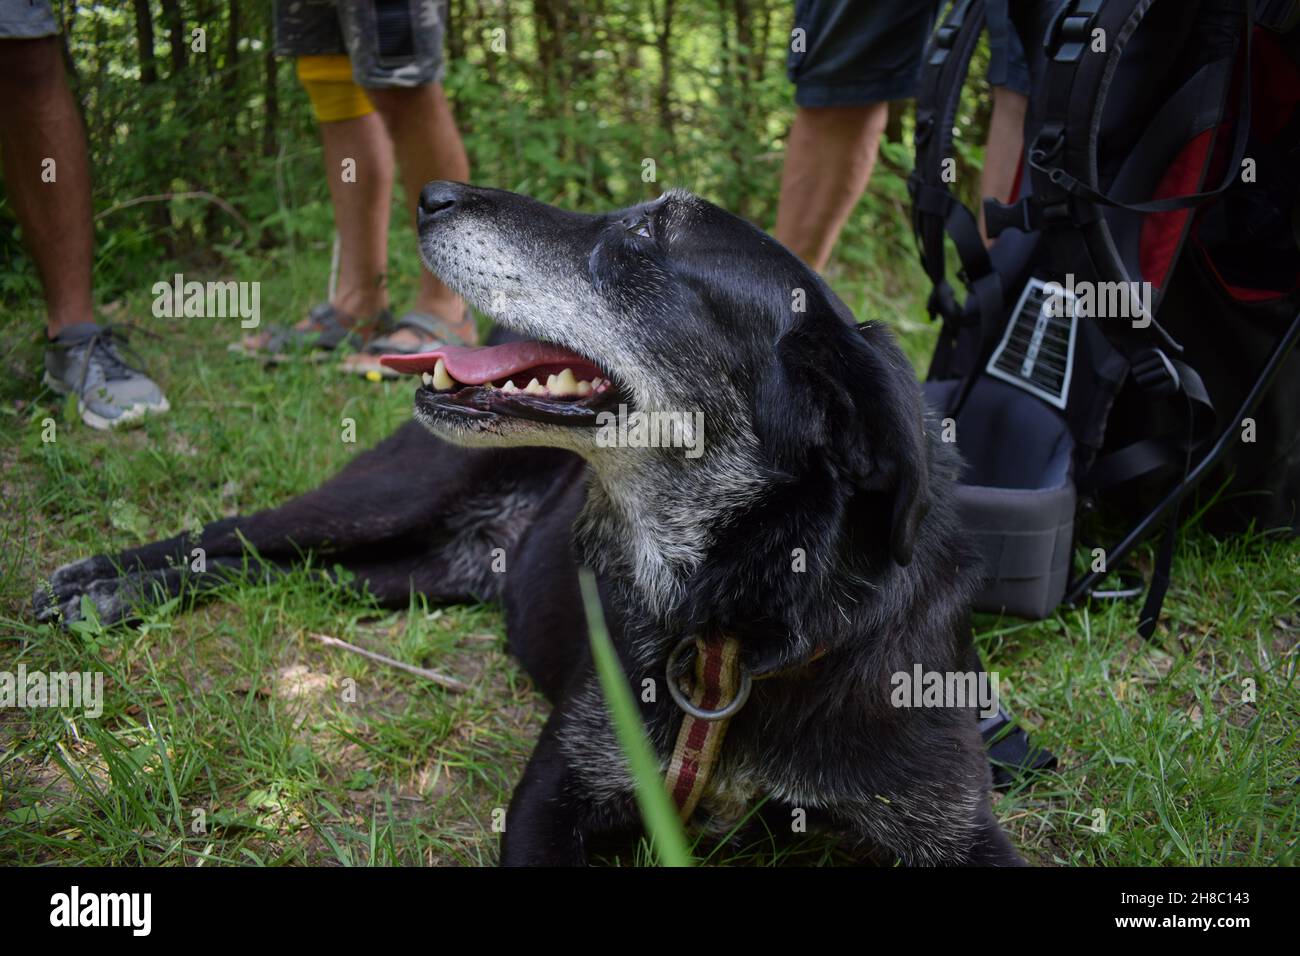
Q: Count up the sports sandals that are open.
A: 2